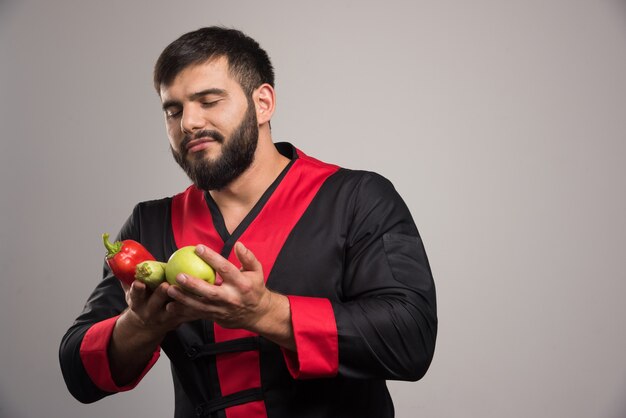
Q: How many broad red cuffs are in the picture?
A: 2